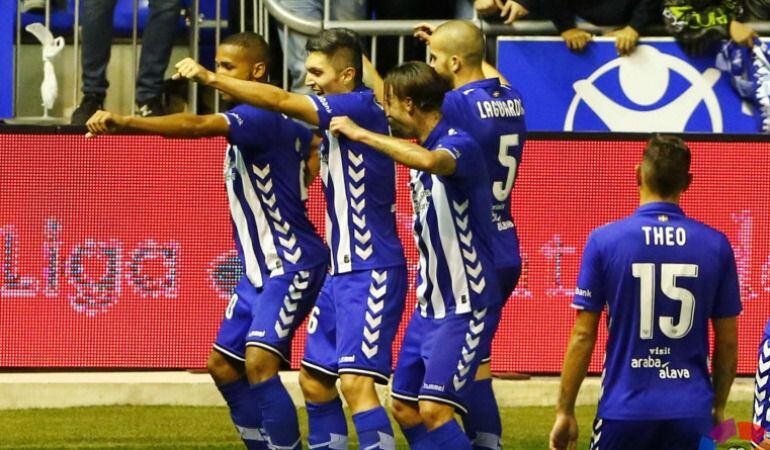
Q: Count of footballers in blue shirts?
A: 5